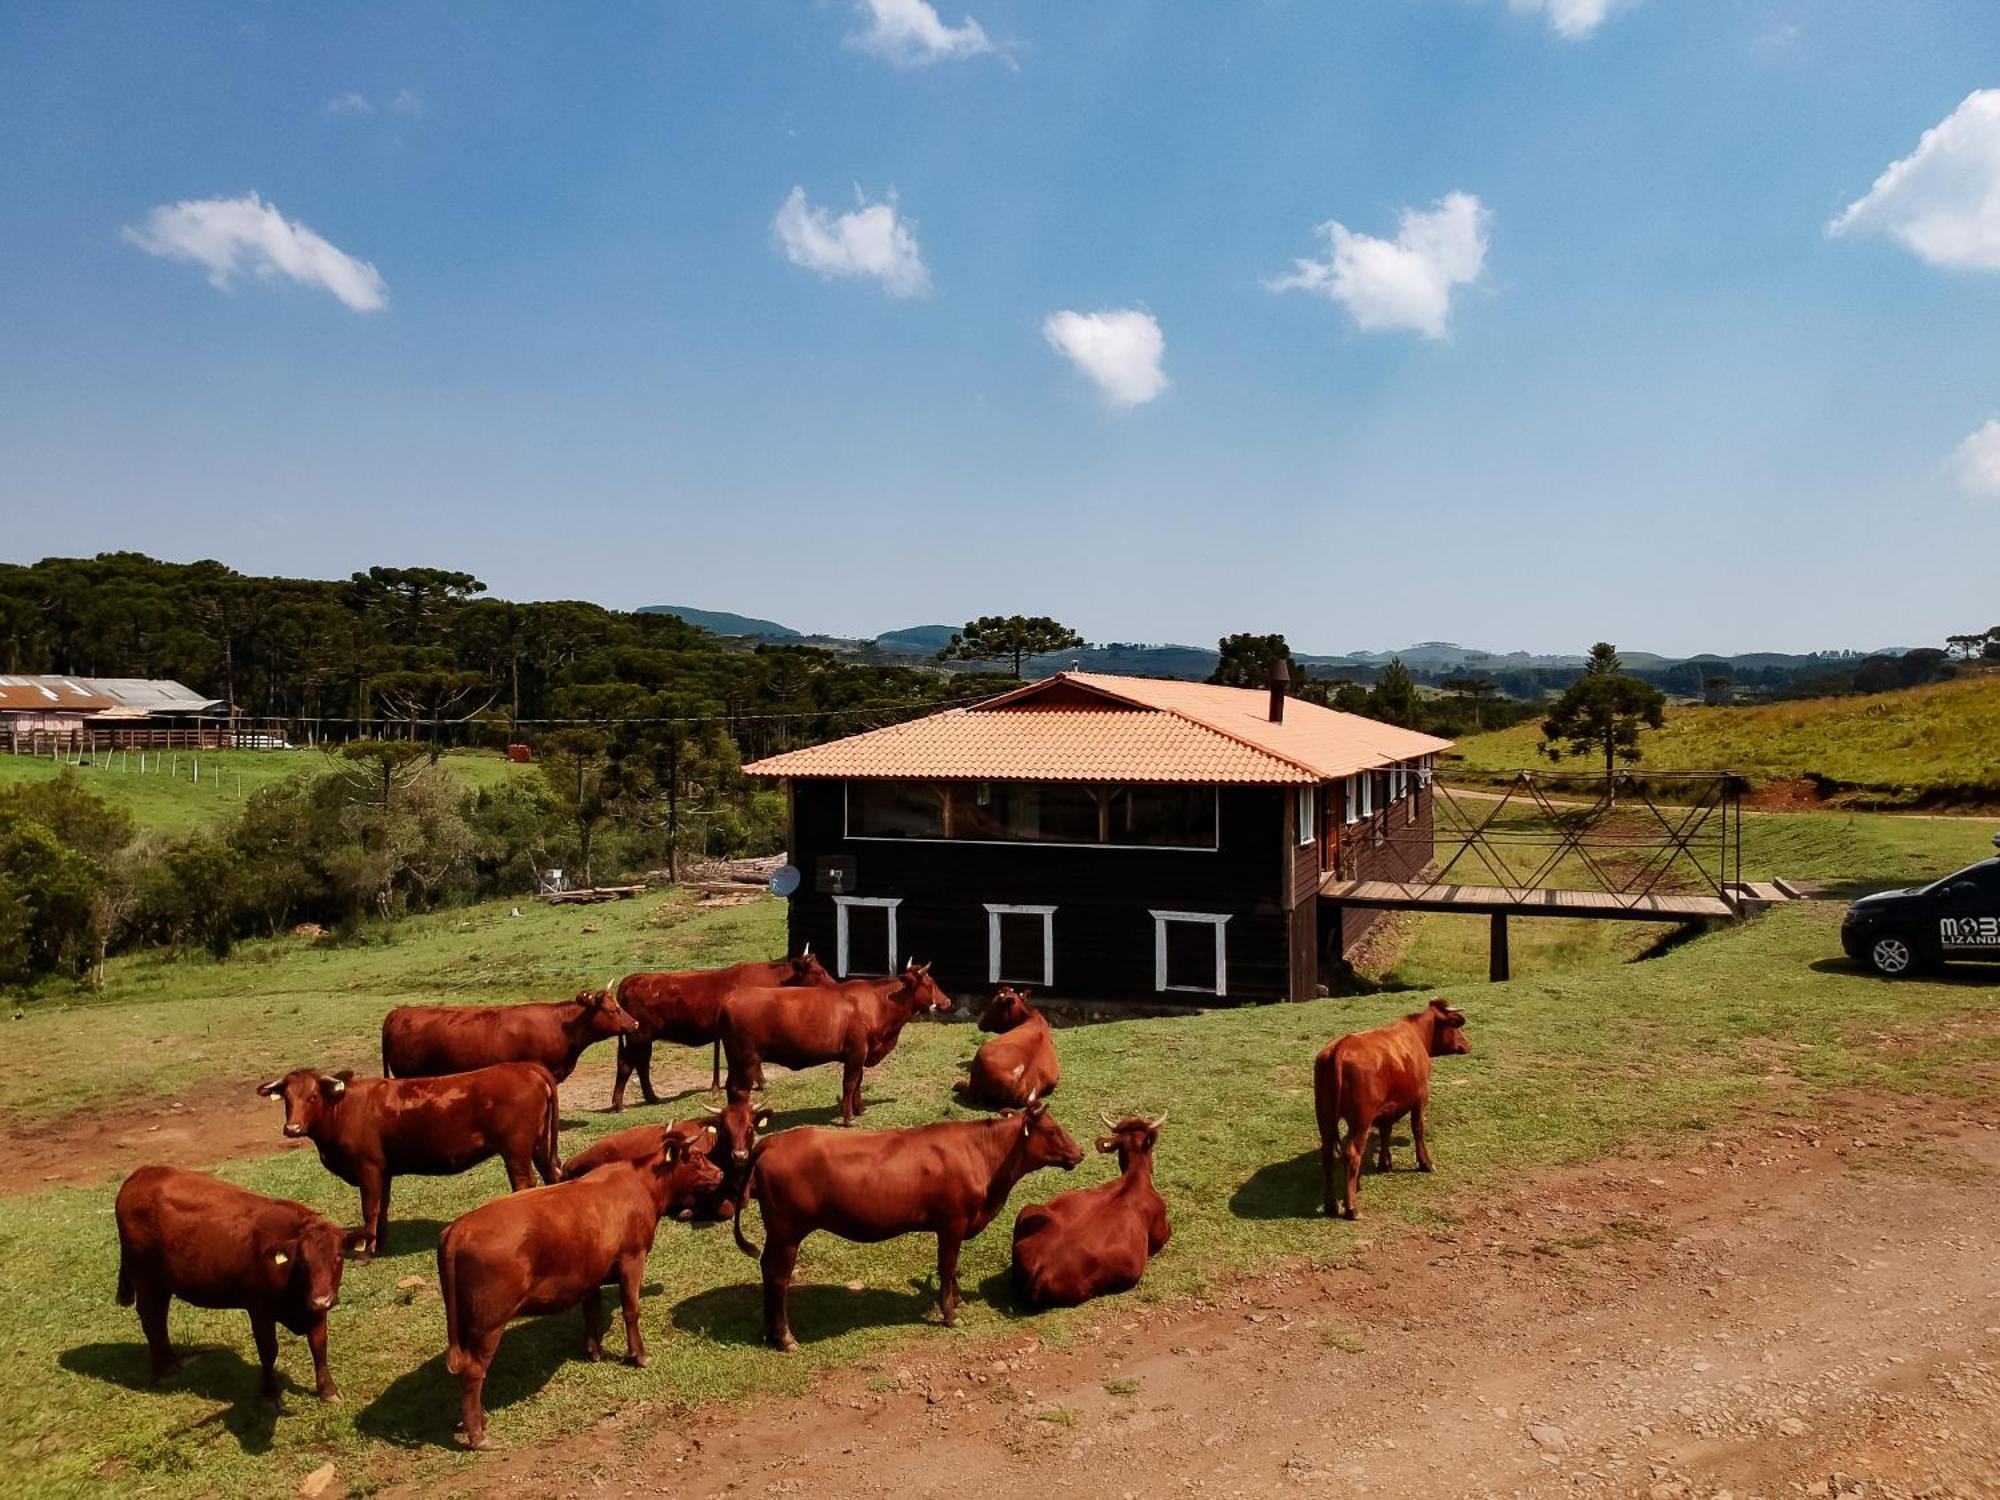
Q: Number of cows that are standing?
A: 8